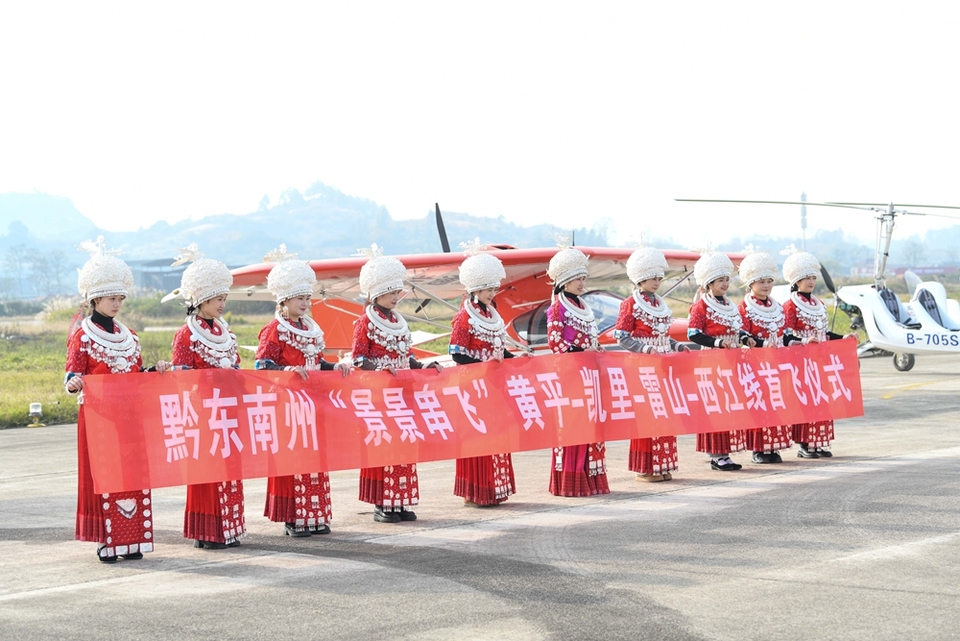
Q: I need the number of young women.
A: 10